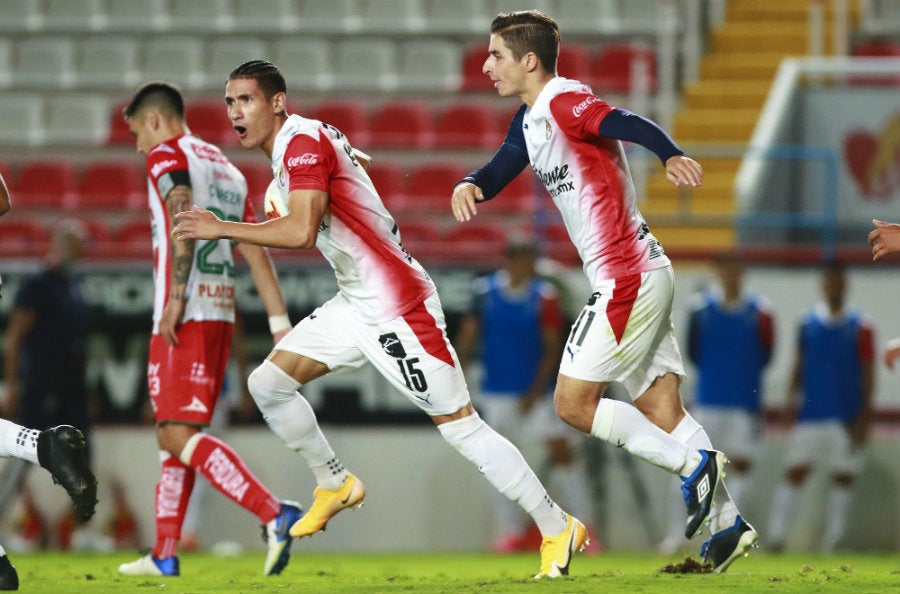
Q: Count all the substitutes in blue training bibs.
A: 3